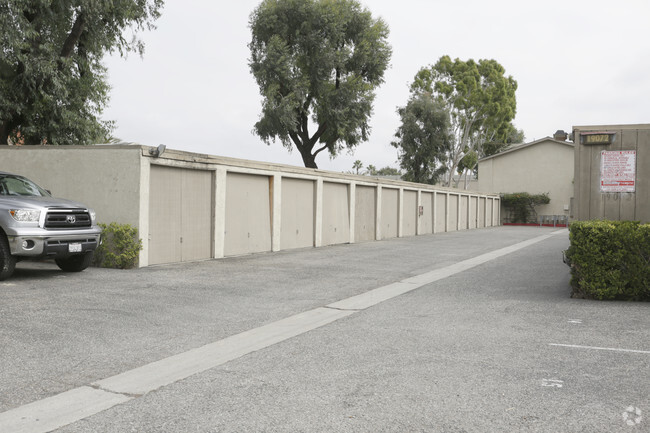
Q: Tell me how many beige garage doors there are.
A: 15